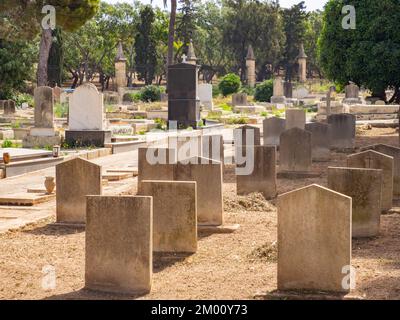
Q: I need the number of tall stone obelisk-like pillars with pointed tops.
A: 4